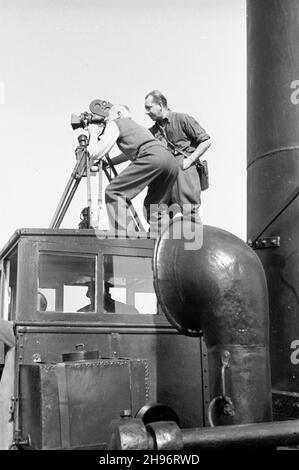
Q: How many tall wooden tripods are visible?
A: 1